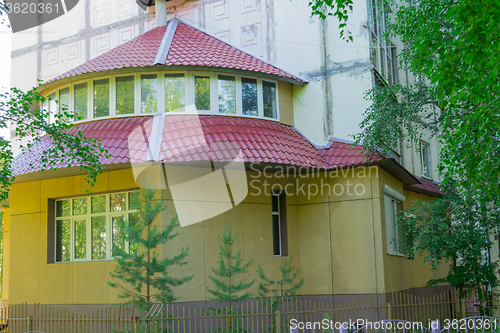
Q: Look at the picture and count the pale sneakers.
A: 0